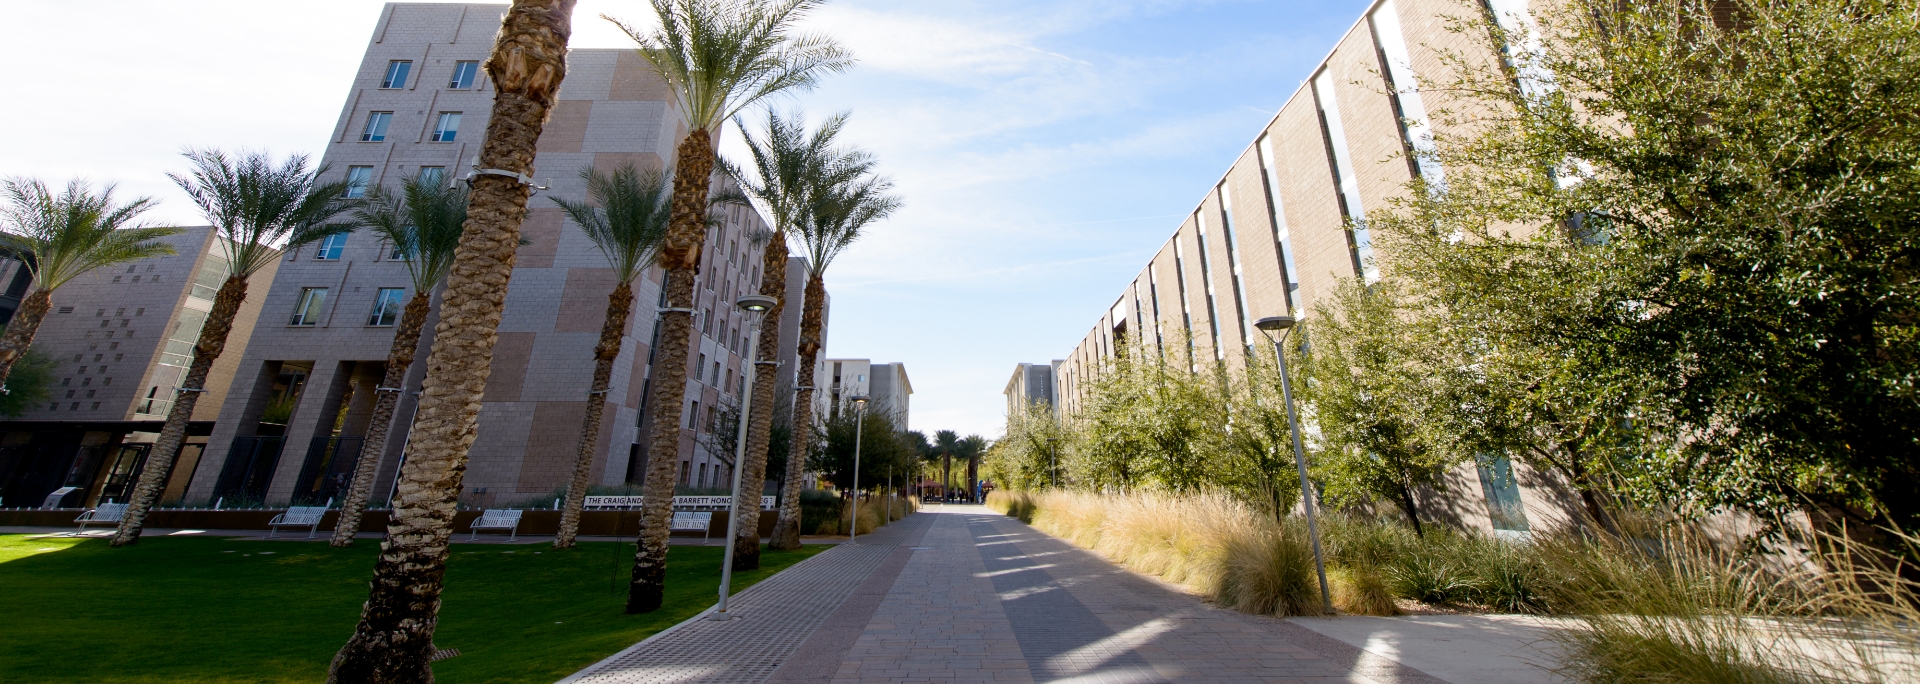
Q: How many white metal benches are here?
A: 4